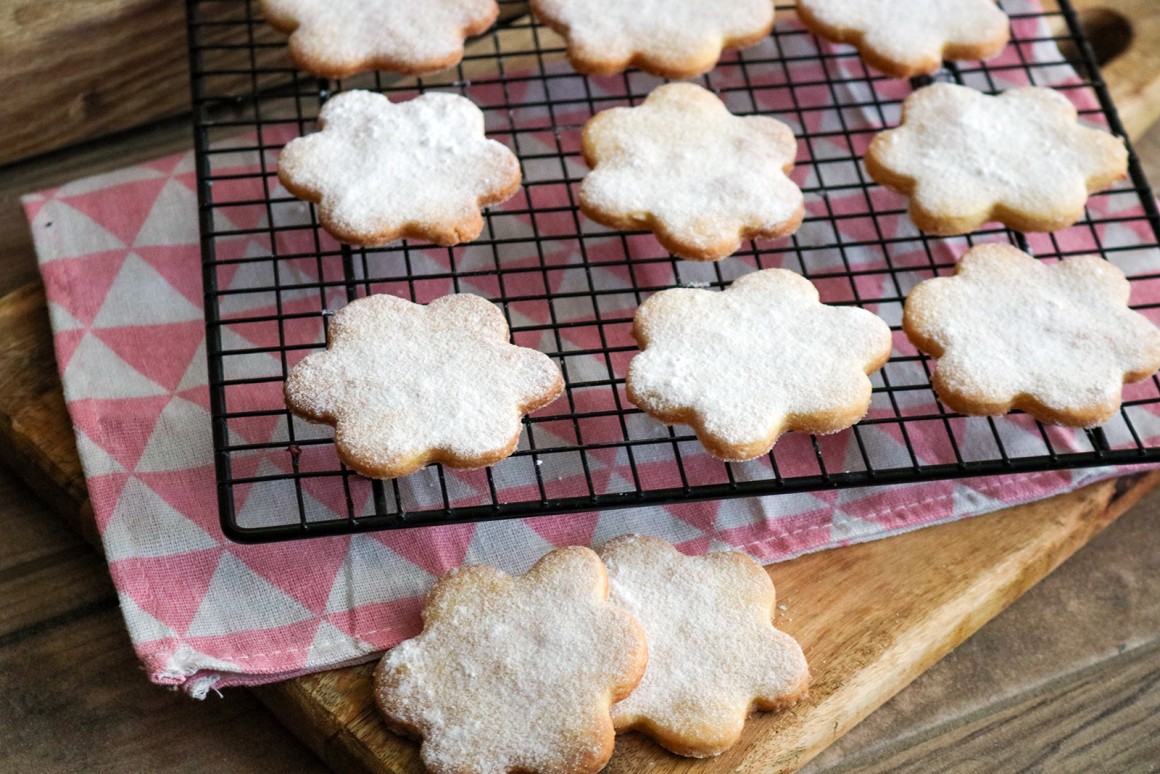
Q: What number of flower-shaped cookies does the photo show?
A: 11